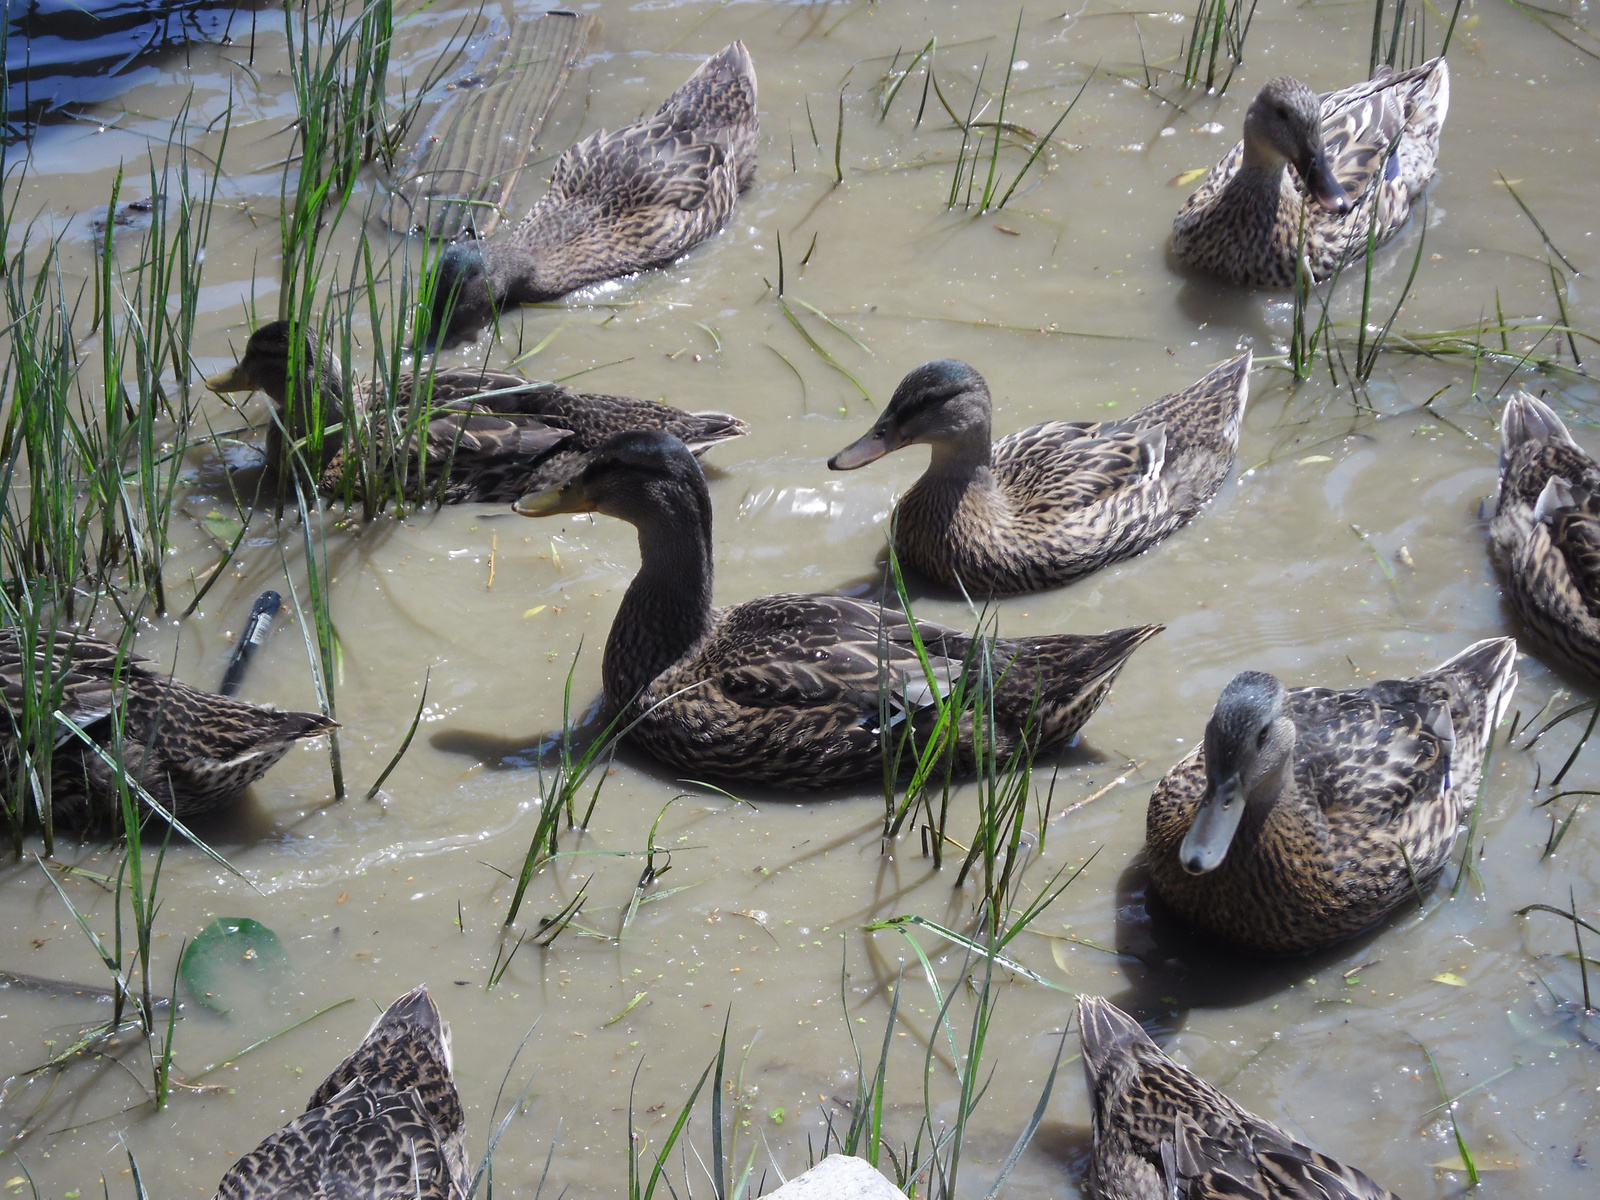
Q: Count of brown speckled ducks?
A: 10